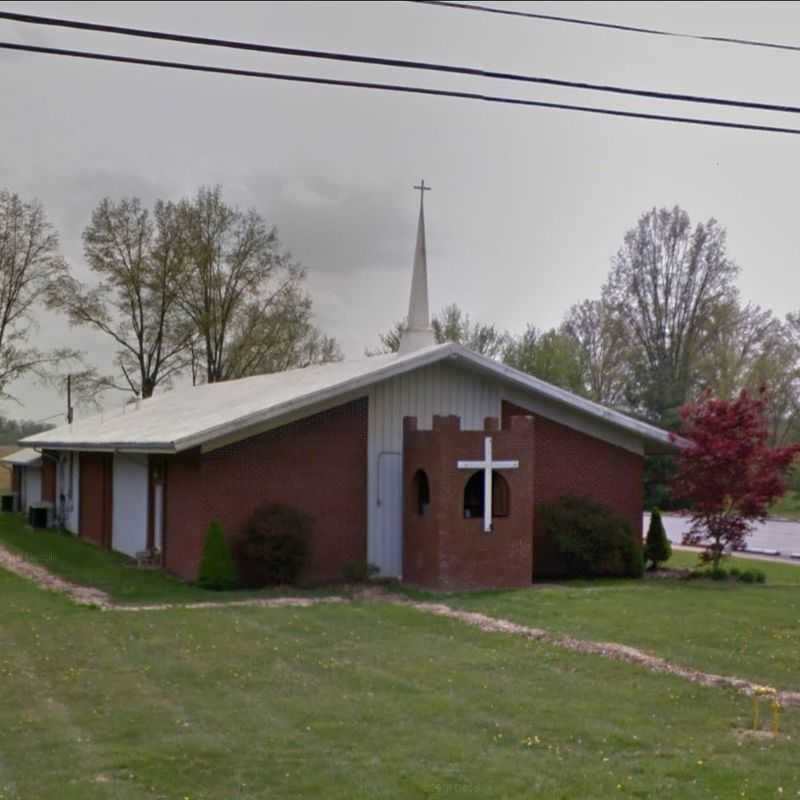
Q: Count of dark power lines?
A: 3